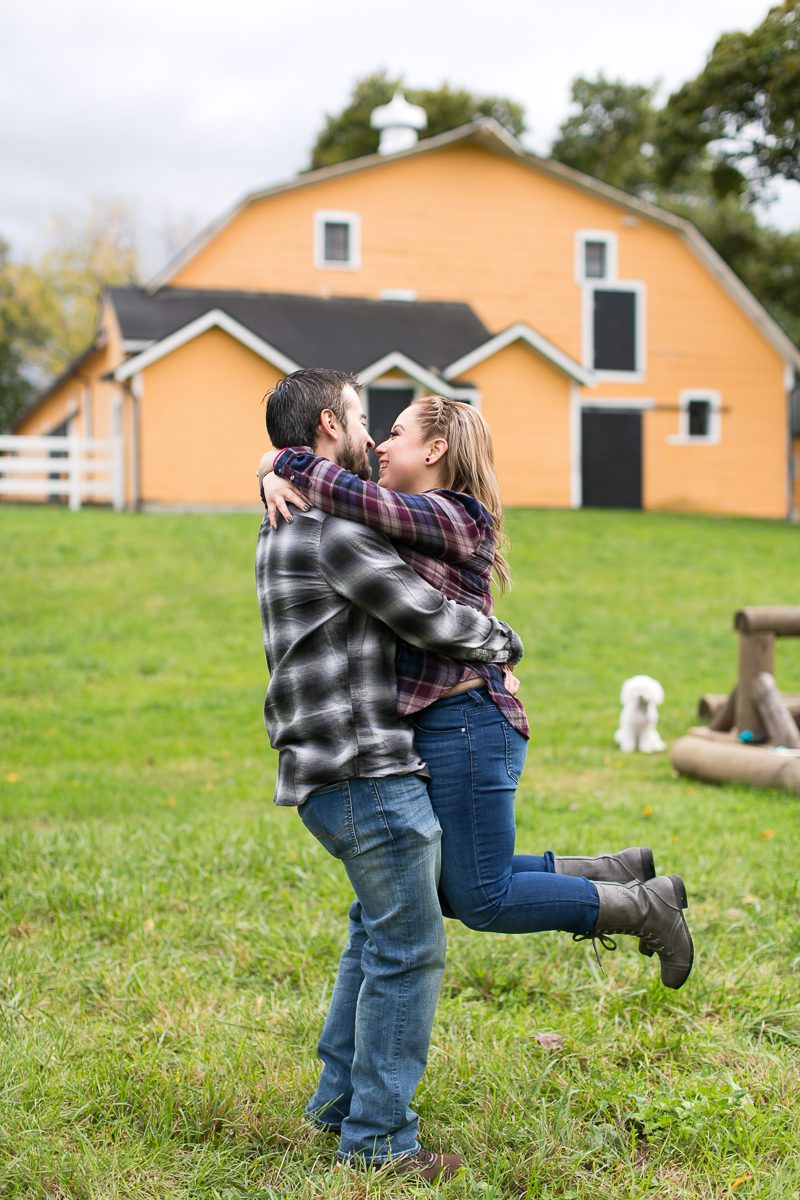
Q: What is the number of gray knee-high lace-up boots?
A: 2